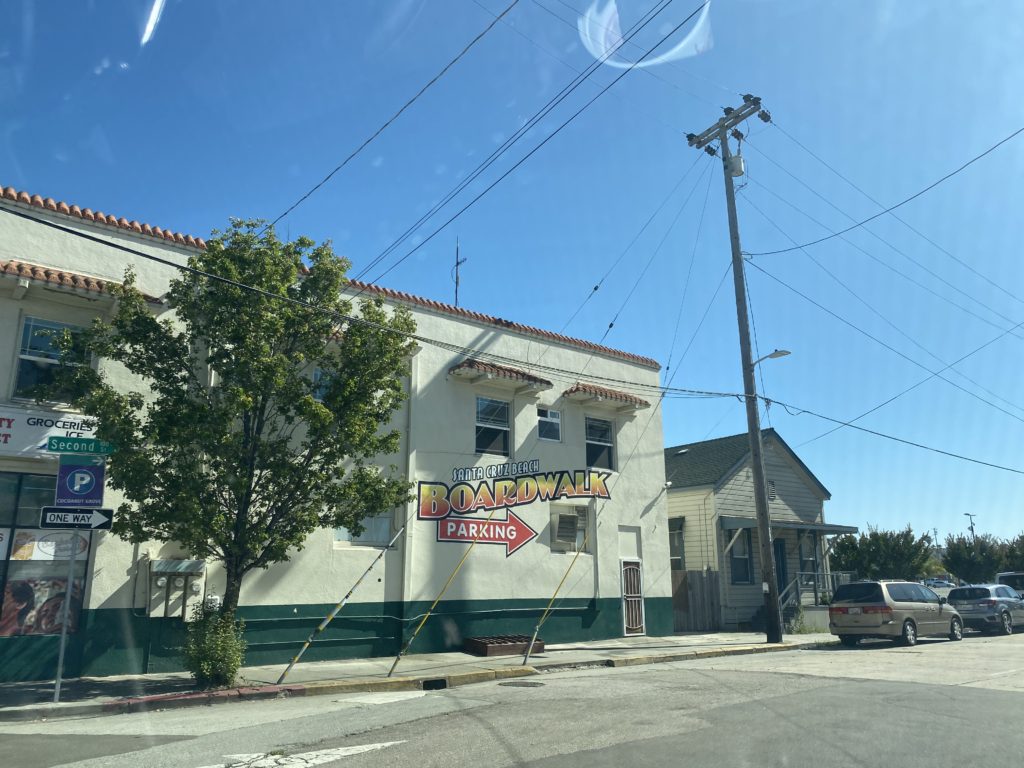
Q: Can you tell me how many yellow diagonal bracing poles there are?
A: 3